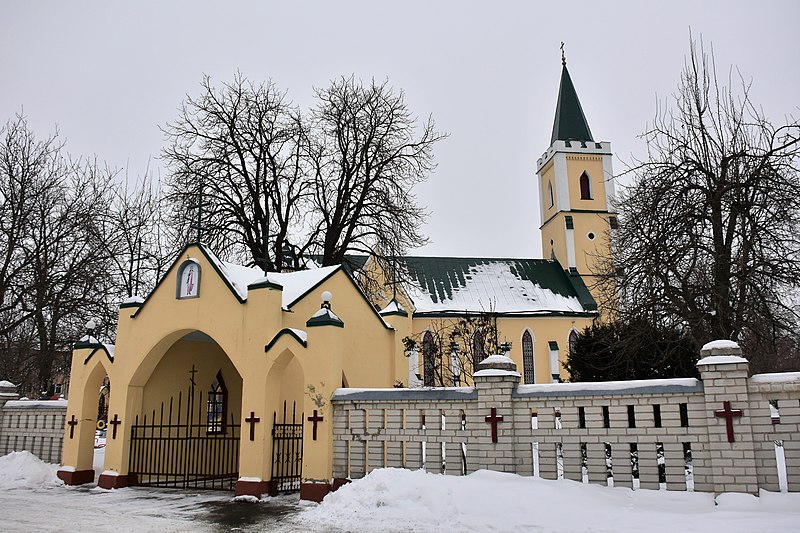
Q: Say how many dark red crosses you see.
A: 6